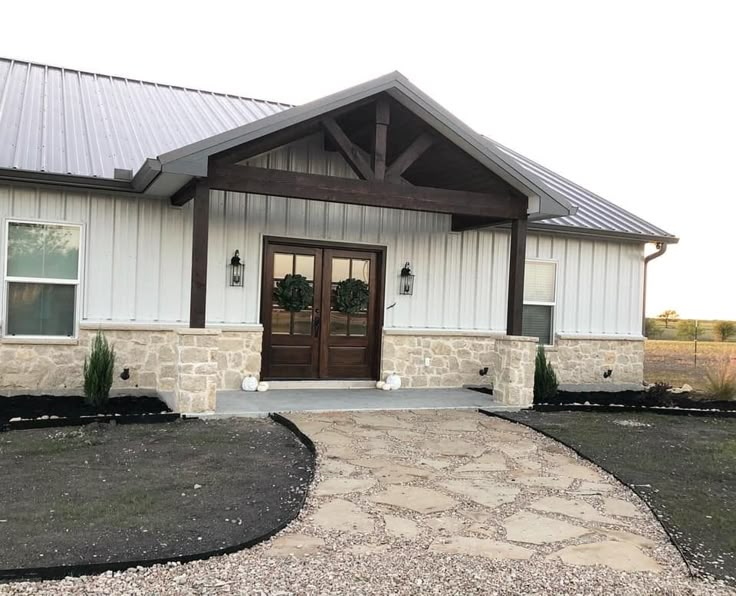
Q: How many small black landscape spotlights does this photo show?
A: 3